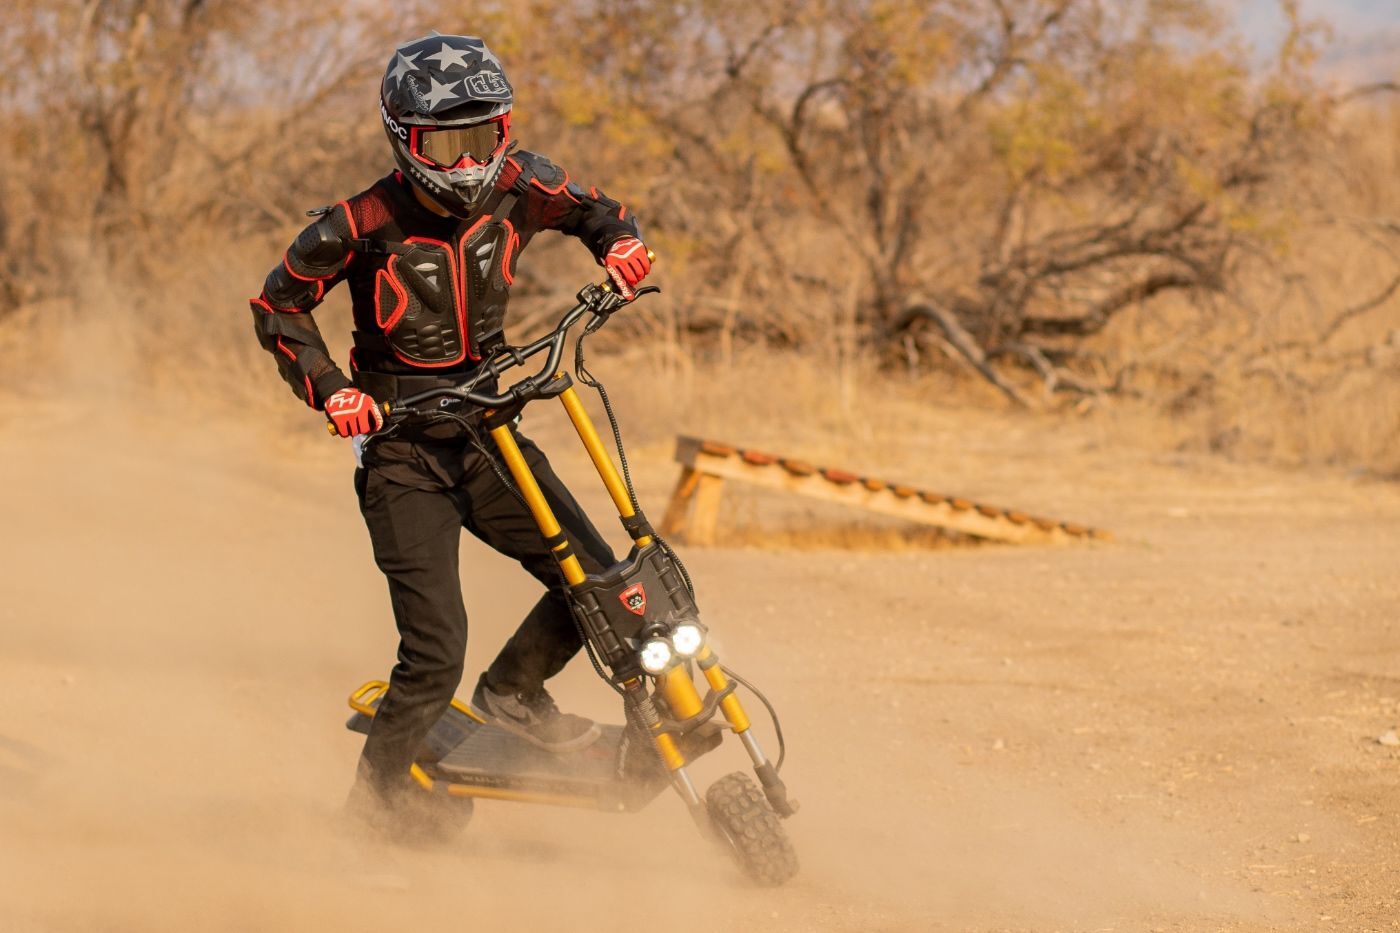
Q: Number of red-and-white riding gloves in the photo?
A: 2